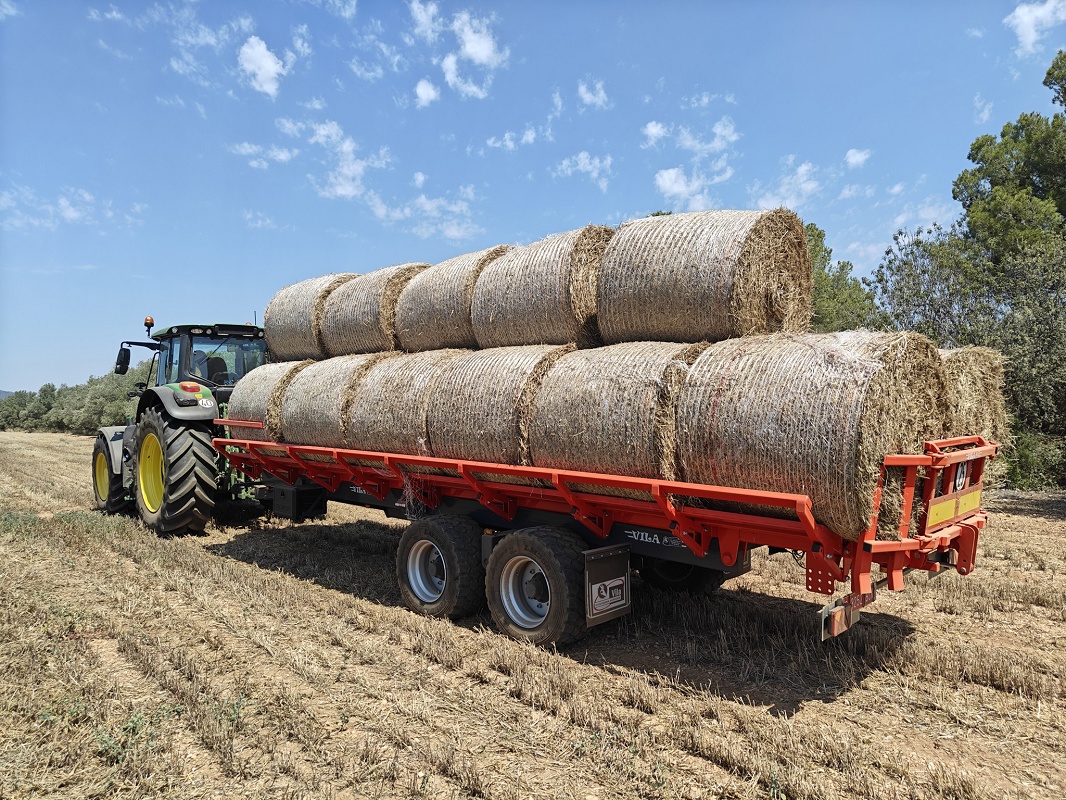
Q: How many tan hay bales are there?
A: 12